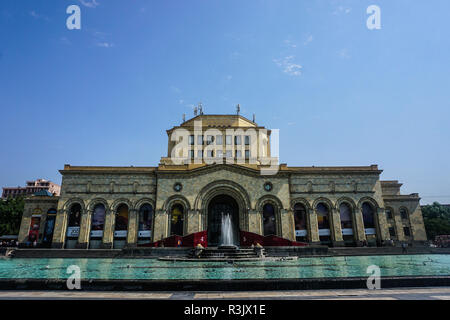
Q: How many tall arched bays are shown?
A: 11